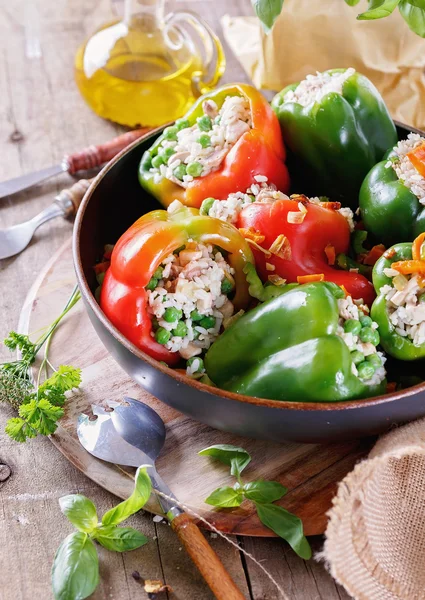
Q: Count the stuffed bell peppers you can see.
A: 7